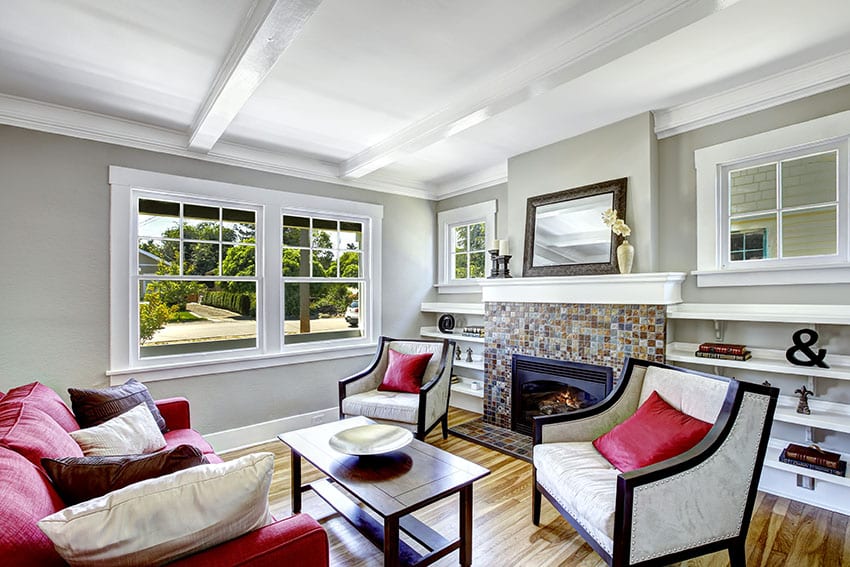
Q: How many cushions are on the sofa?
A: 4